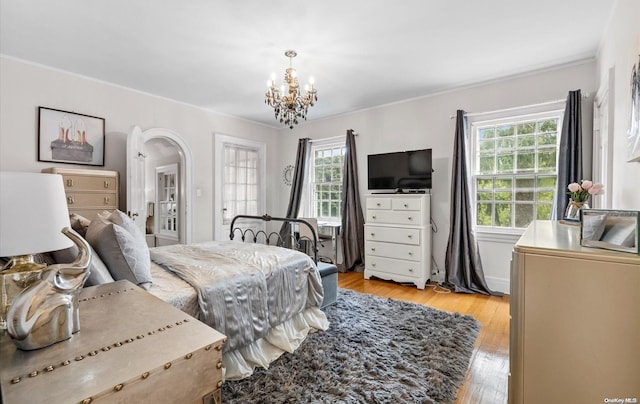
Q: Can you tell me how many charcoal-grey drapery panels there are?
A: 4